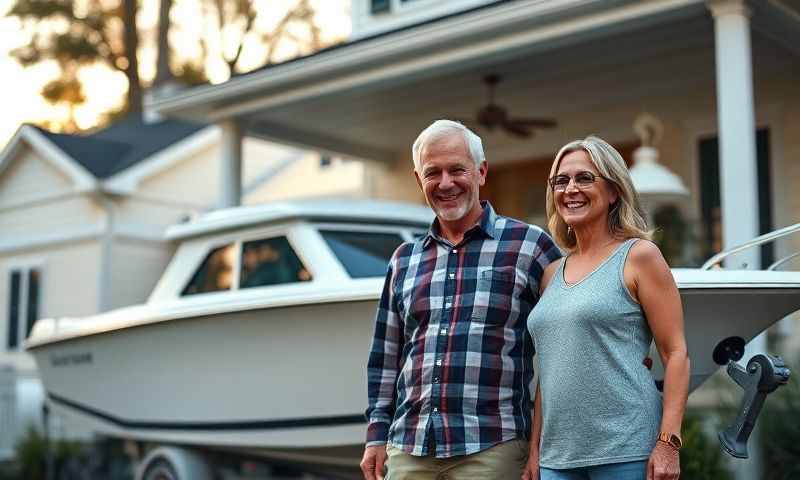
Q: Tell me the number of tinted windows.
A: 3